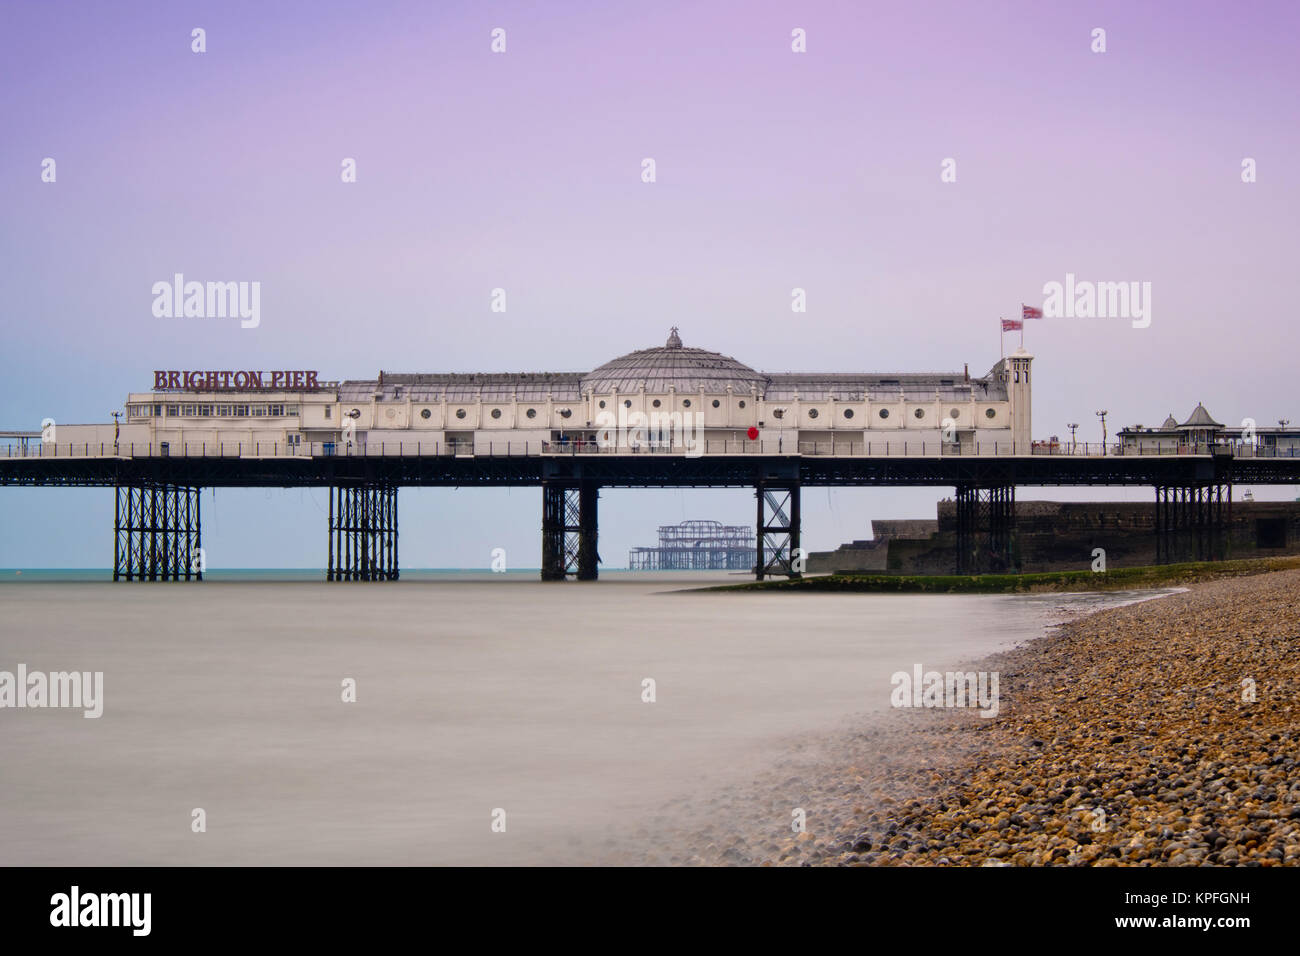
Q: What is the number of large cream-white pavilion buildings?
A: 1